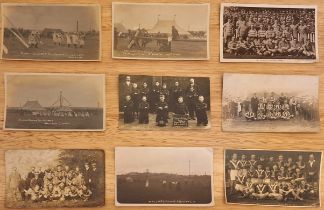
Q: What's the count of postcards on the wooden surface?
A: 9